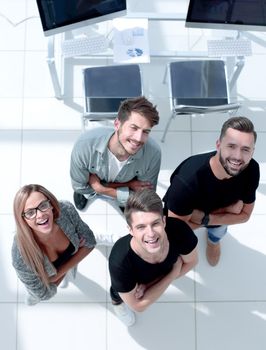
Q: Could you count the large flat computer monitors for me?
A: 2